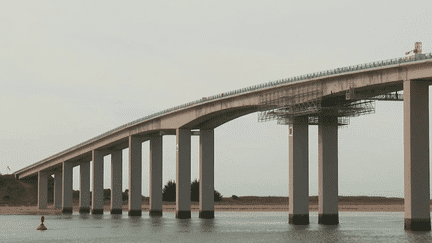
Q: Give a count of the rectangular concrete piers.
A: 13